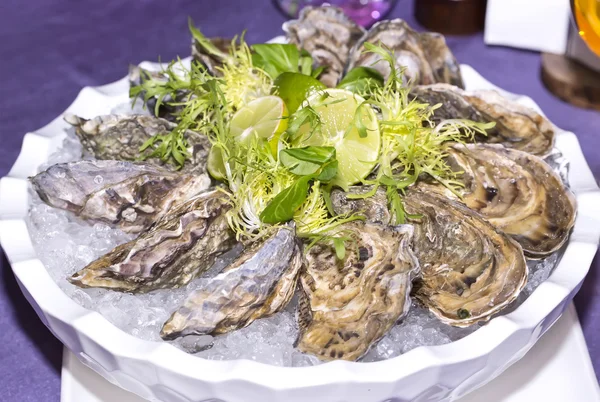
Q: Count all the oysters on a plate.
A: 12